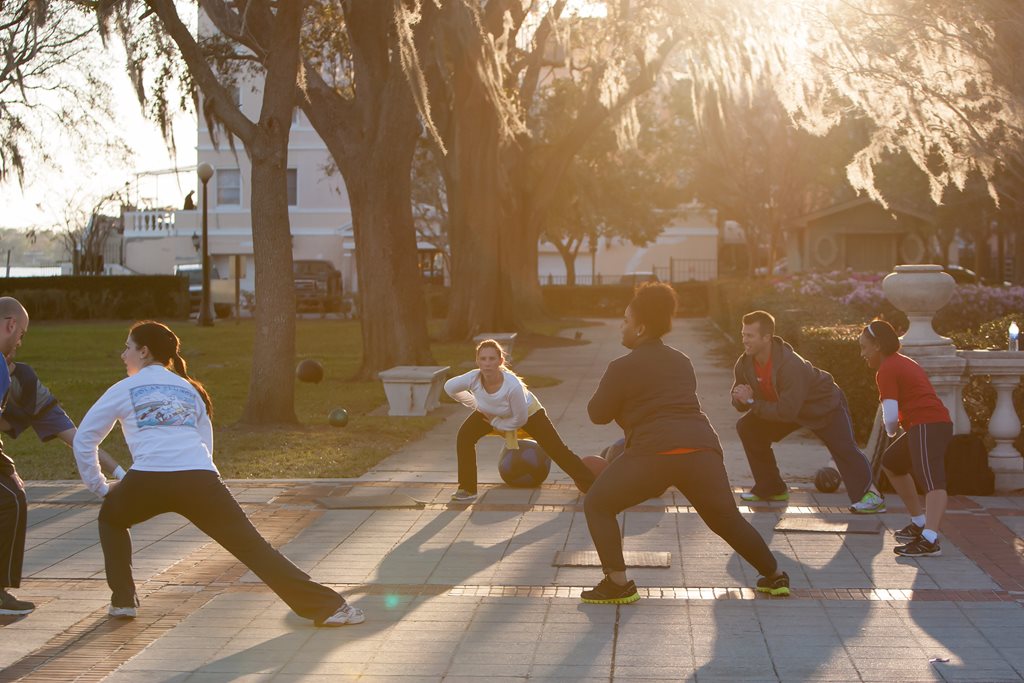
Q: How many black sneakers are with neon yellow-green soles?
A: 2